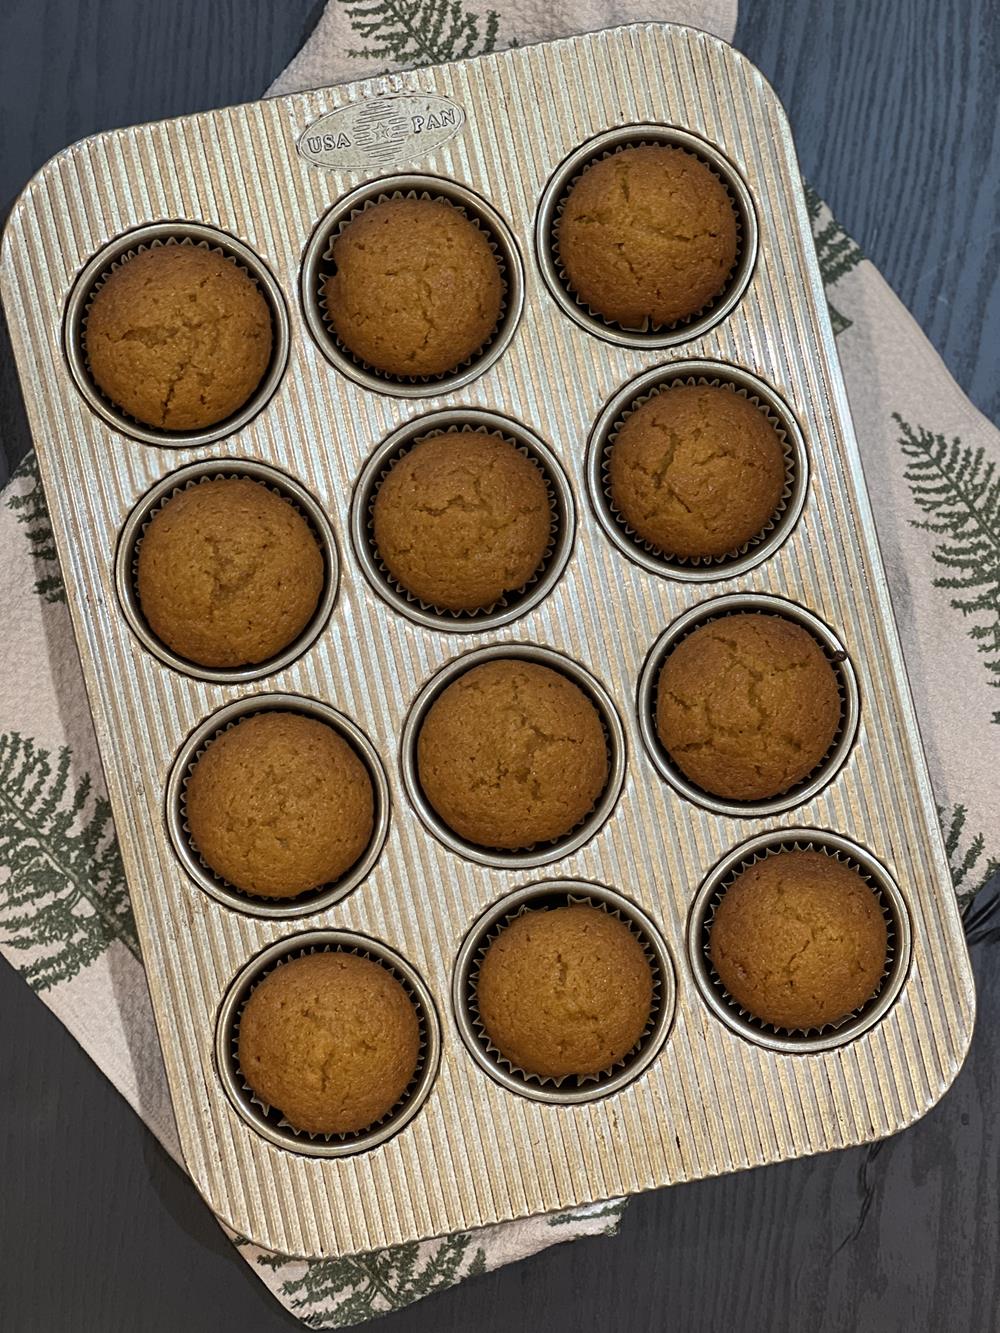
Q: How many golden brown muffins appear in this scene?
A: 12